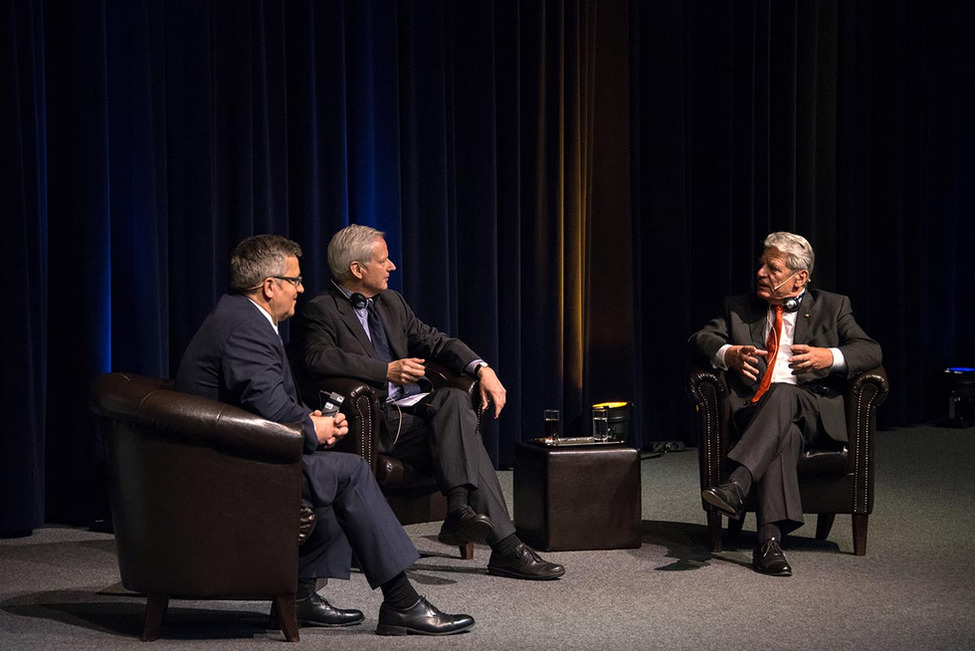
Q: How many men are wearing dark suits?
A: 3